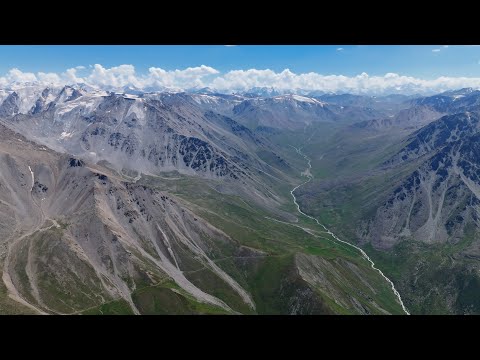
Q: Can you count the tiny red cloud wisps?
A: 0